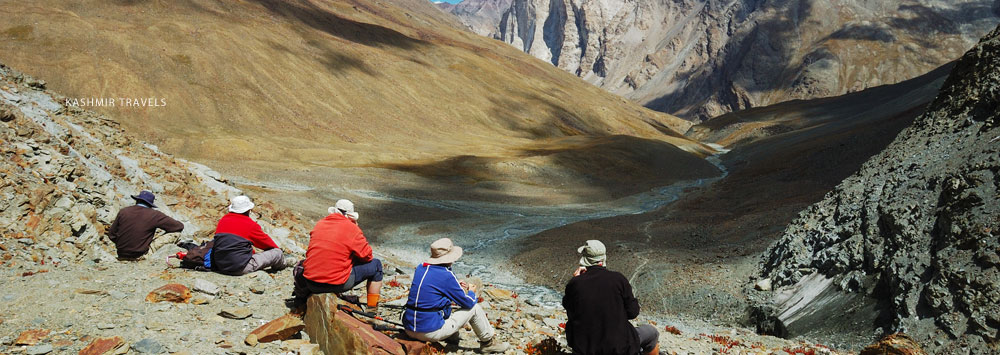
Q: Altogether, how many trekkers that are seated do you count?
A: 5